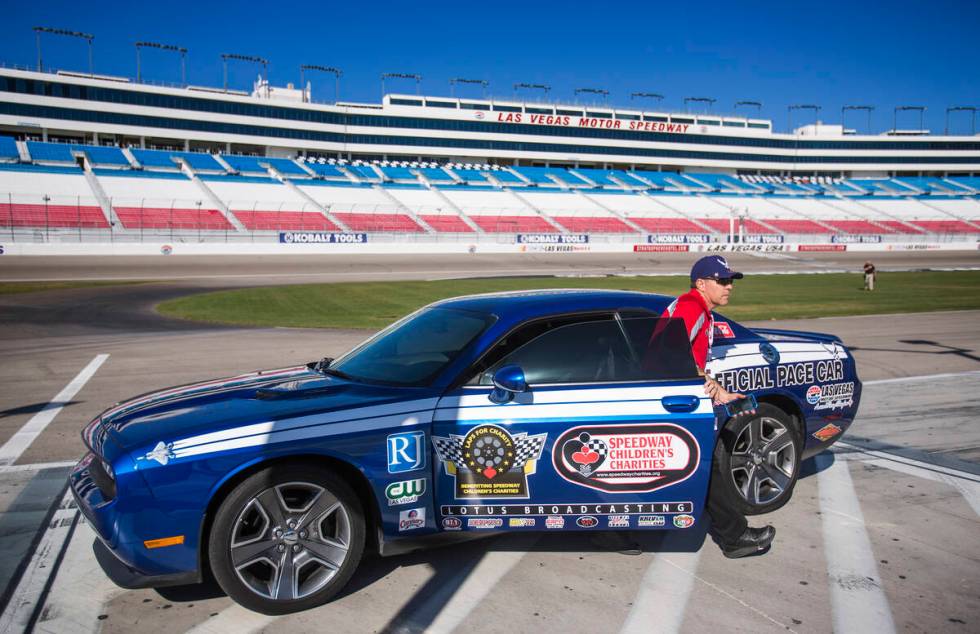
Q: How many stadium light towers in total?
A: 15